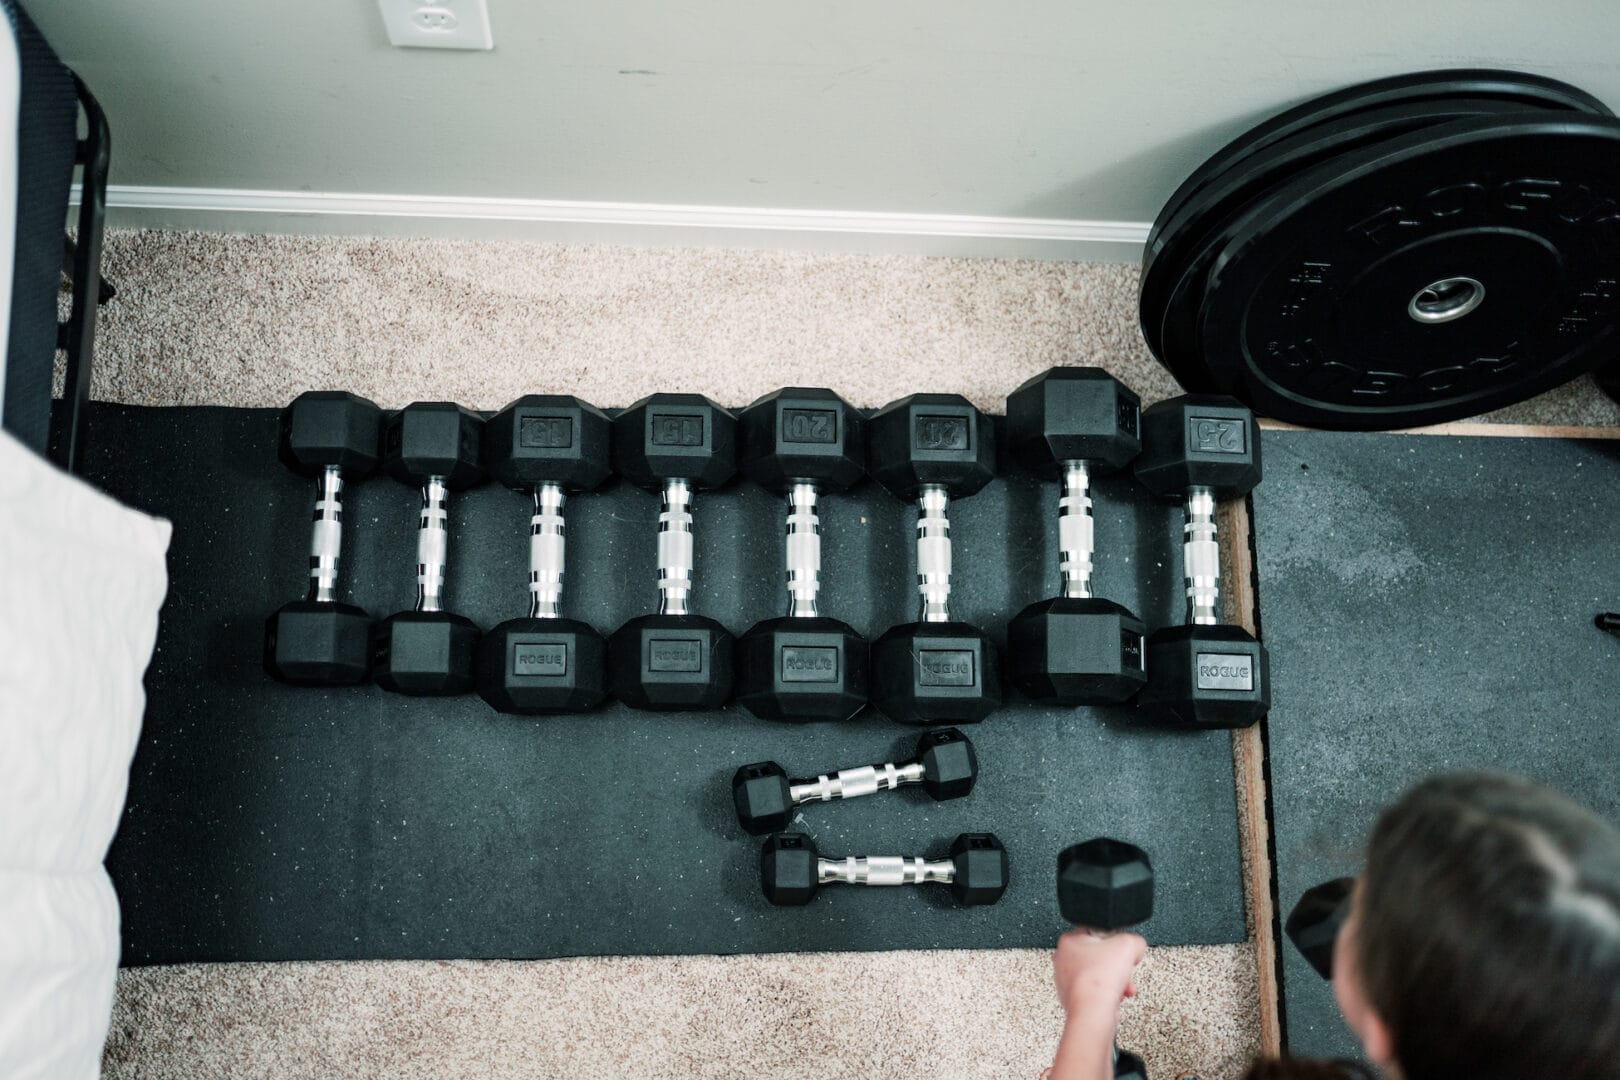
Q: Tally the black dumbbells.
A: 12